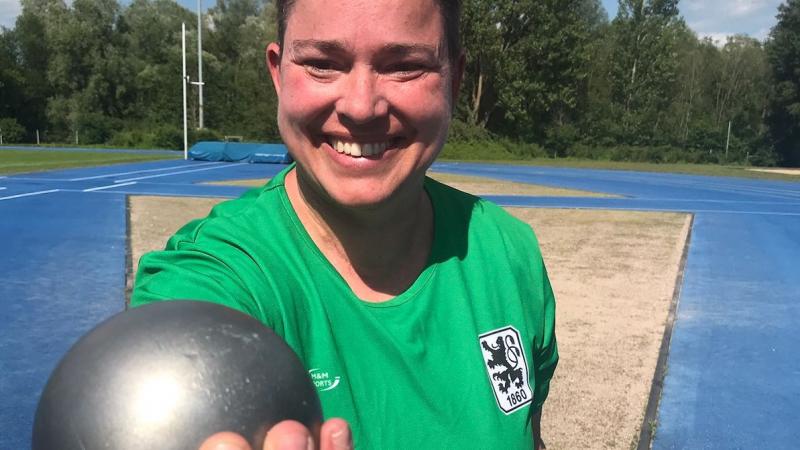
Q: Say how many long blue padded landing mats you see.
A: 1